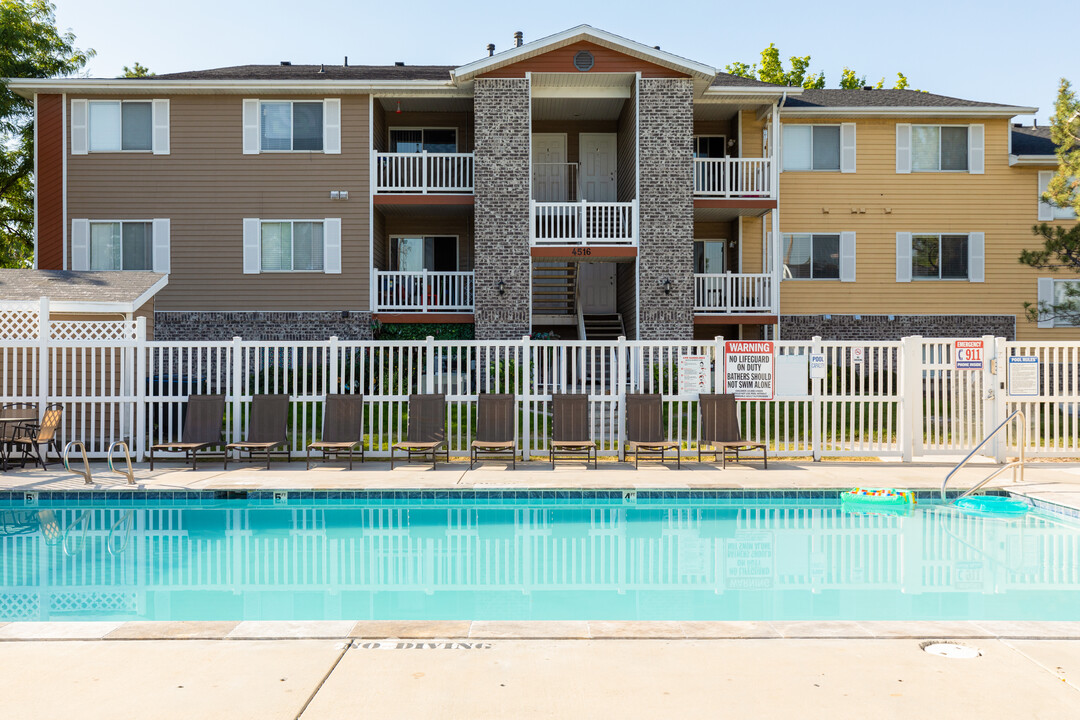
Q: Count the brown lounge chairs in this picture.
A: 8